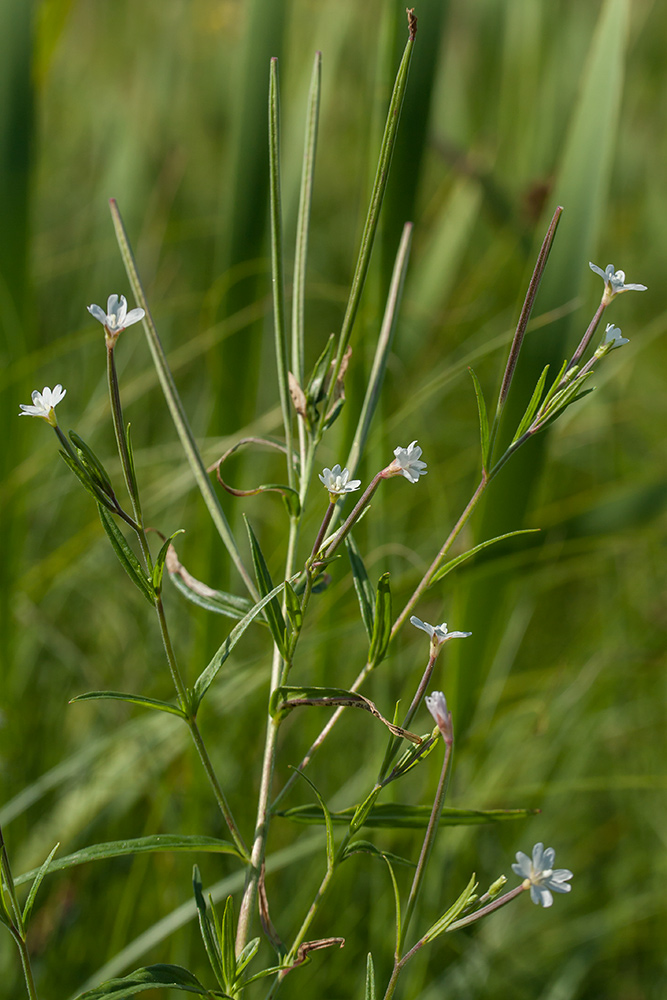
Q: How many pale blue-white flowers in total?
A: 9